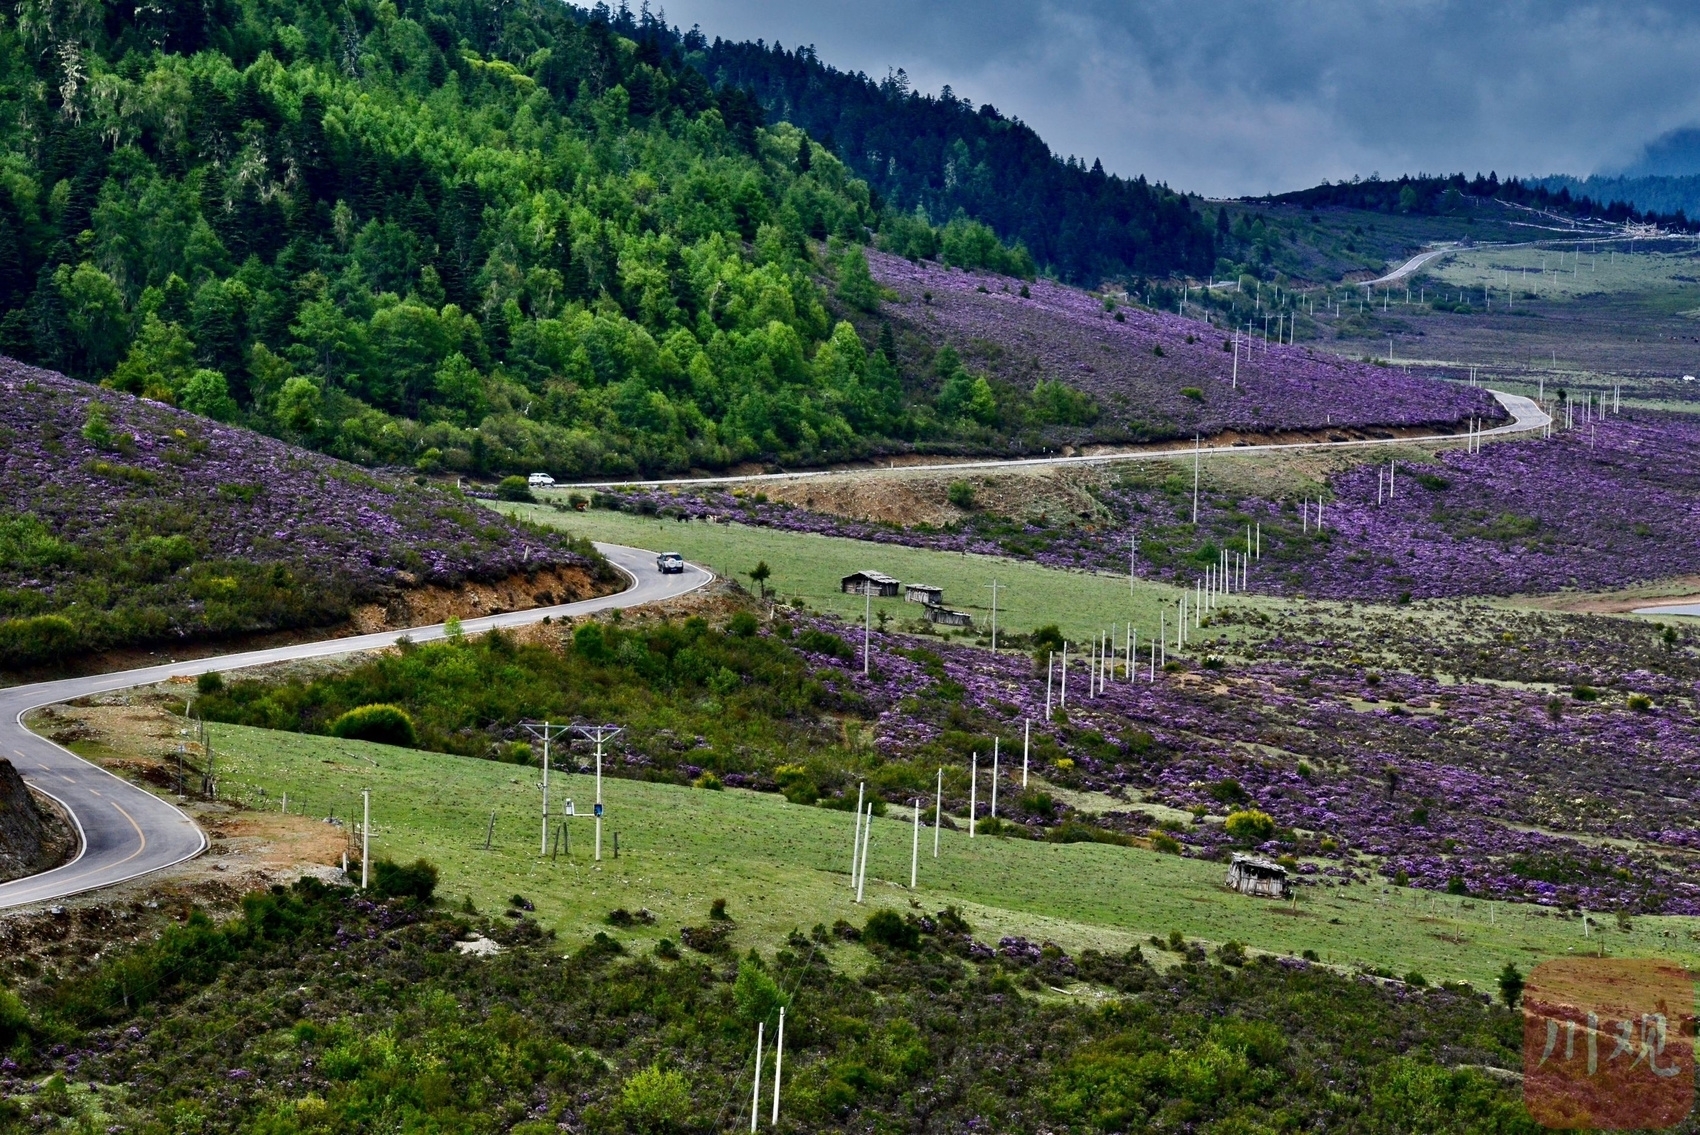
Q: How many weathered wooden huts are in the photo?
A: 4